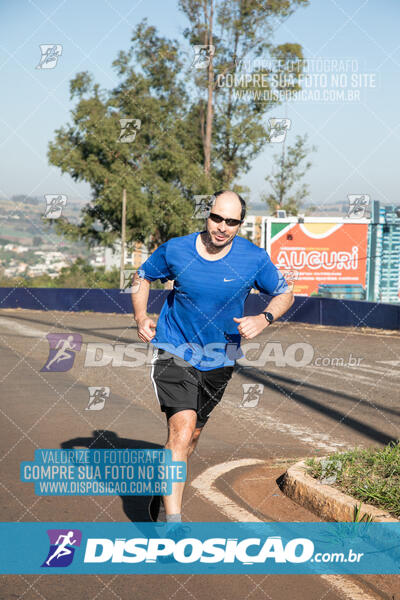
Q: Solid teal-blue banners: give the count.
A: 2